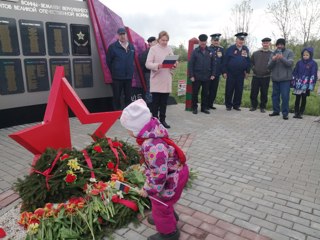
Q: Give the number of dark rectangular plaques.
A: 8